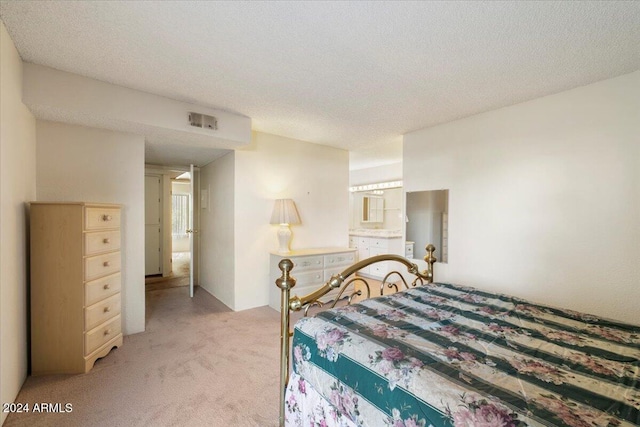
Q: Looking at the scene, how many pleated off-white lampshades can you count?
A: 1